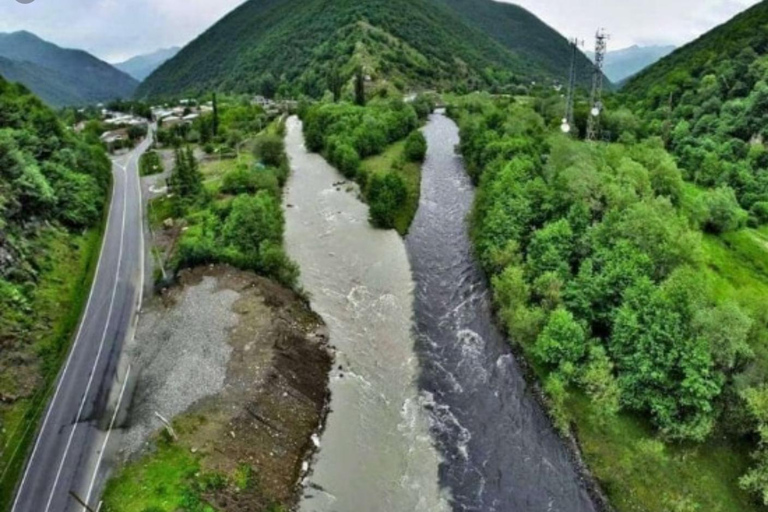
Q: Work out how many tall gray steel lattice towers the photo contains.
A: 2